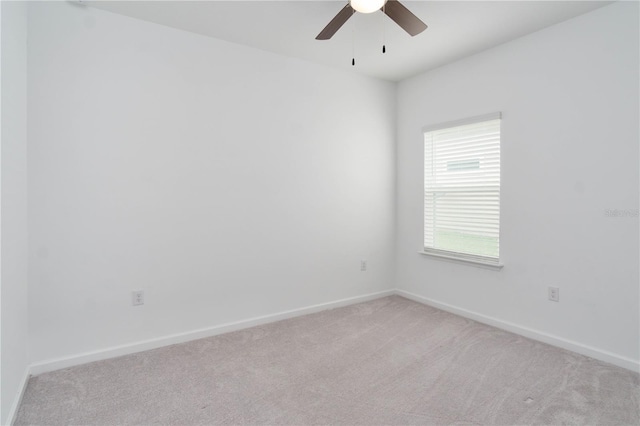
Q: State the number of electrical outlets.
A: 3